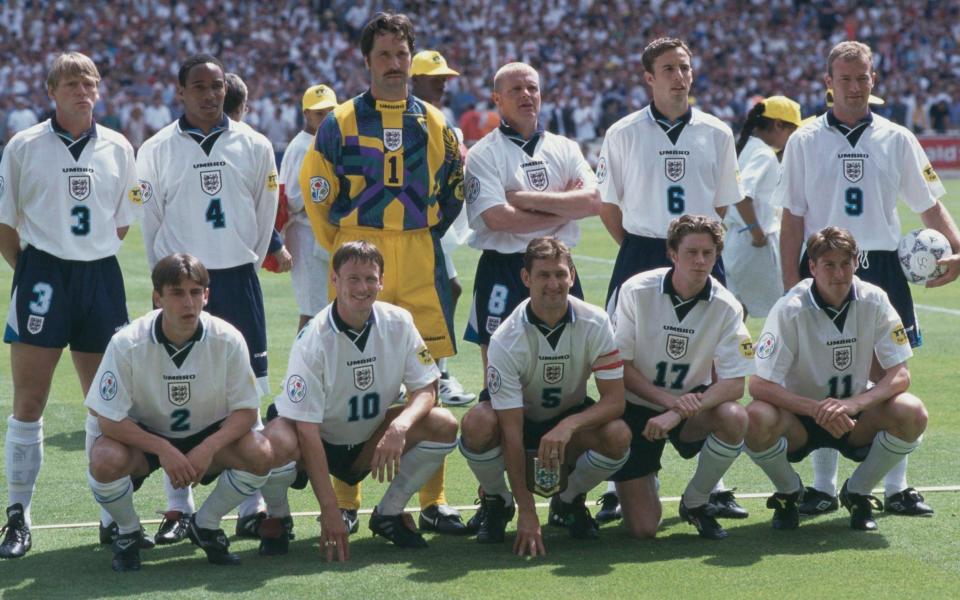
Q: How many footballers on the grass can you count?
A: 11